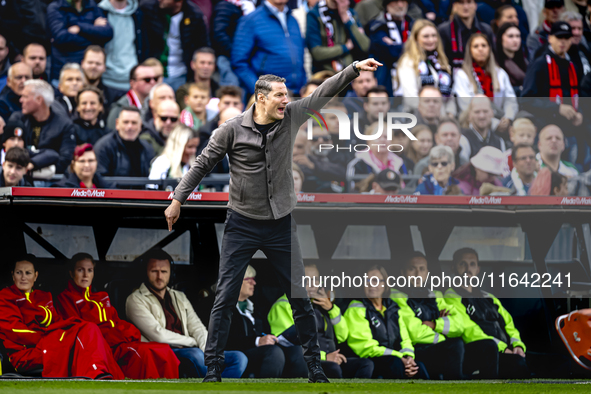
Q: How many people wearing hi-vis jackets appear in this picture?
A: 4